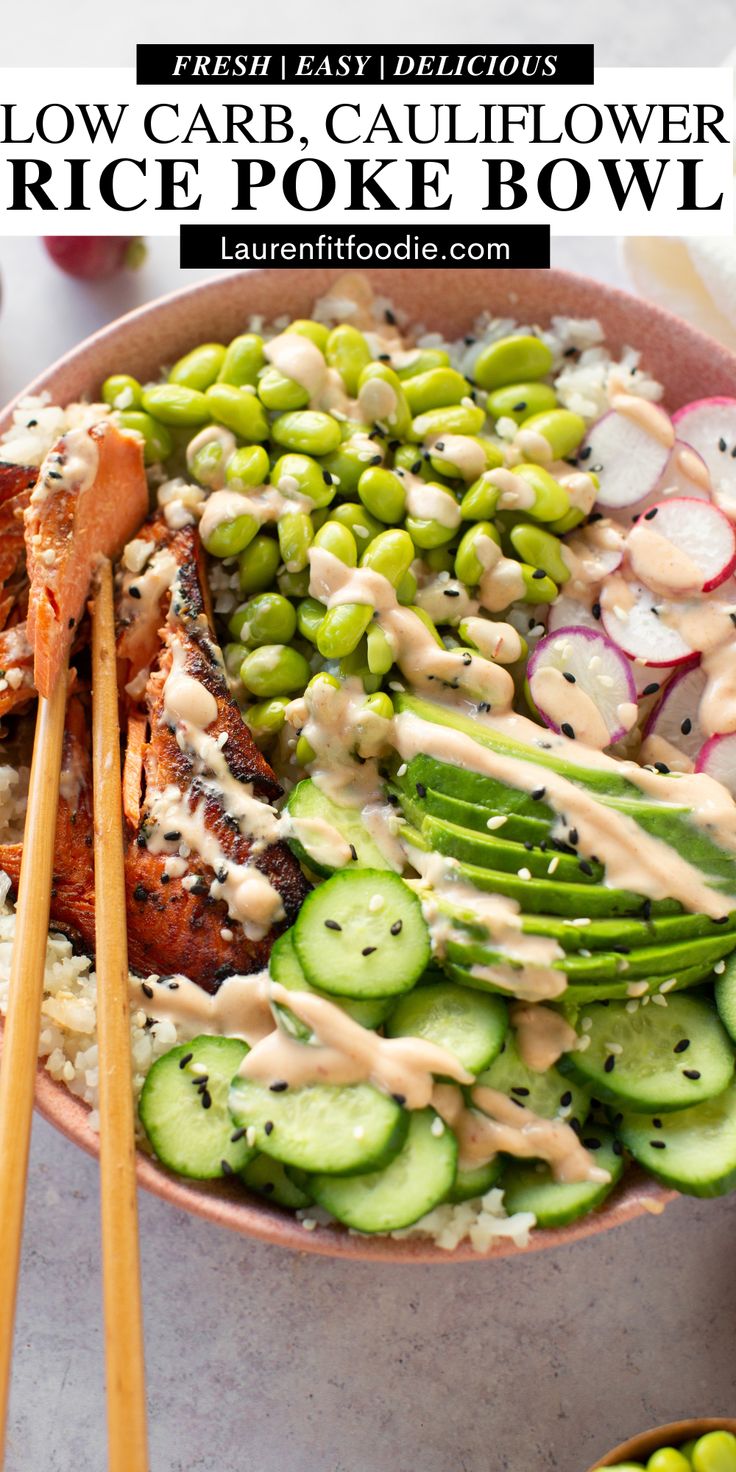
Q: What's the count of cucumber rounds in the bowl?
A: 14